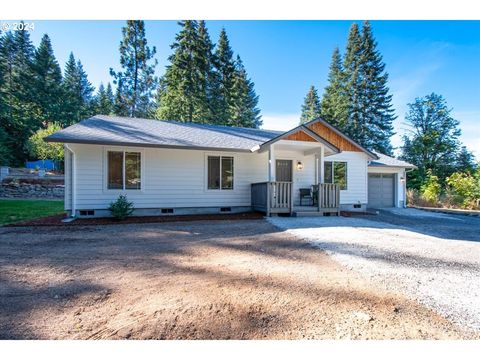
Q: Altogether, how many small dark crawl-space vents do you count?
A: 4